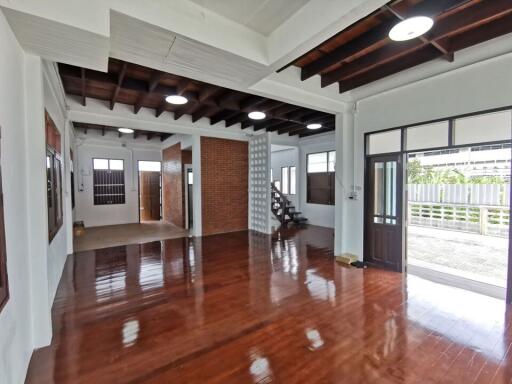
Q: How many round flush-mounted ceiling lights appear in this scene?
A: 5